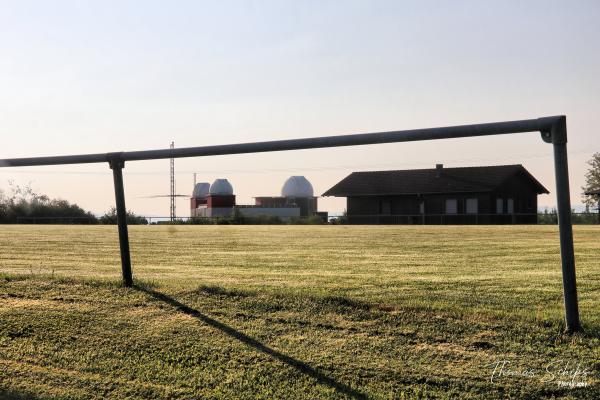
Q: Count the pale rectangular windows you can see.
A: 4